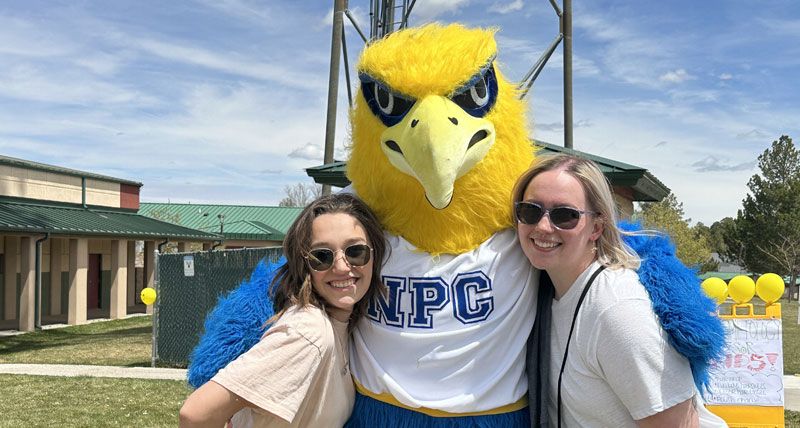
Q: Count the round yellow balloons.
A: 4